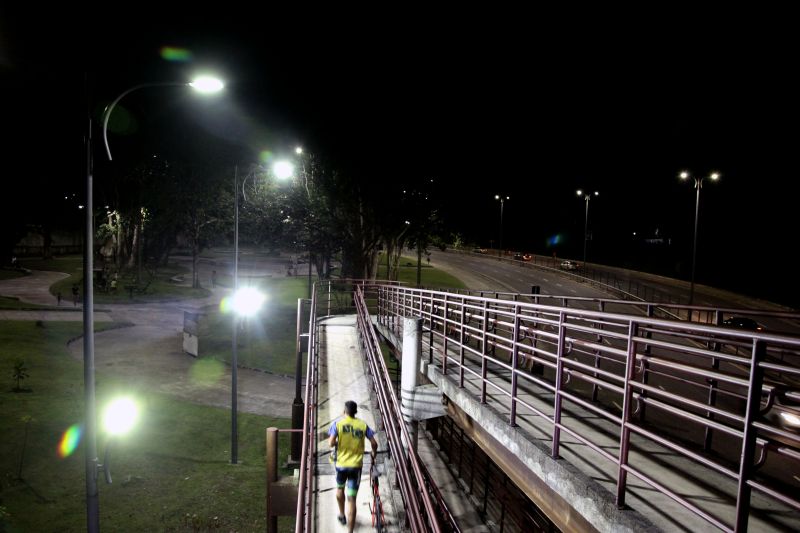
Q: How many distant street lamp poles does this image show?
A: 3